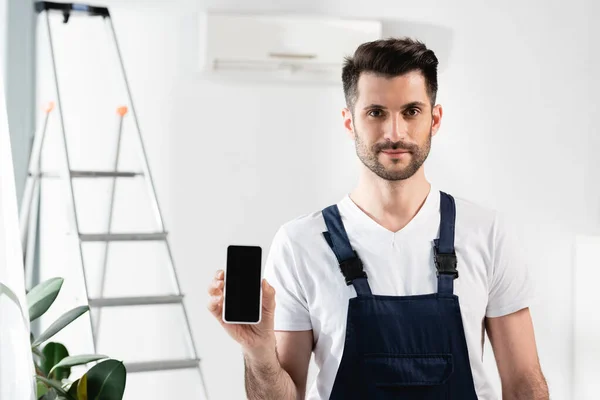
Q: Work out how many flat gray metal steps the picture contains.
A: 4